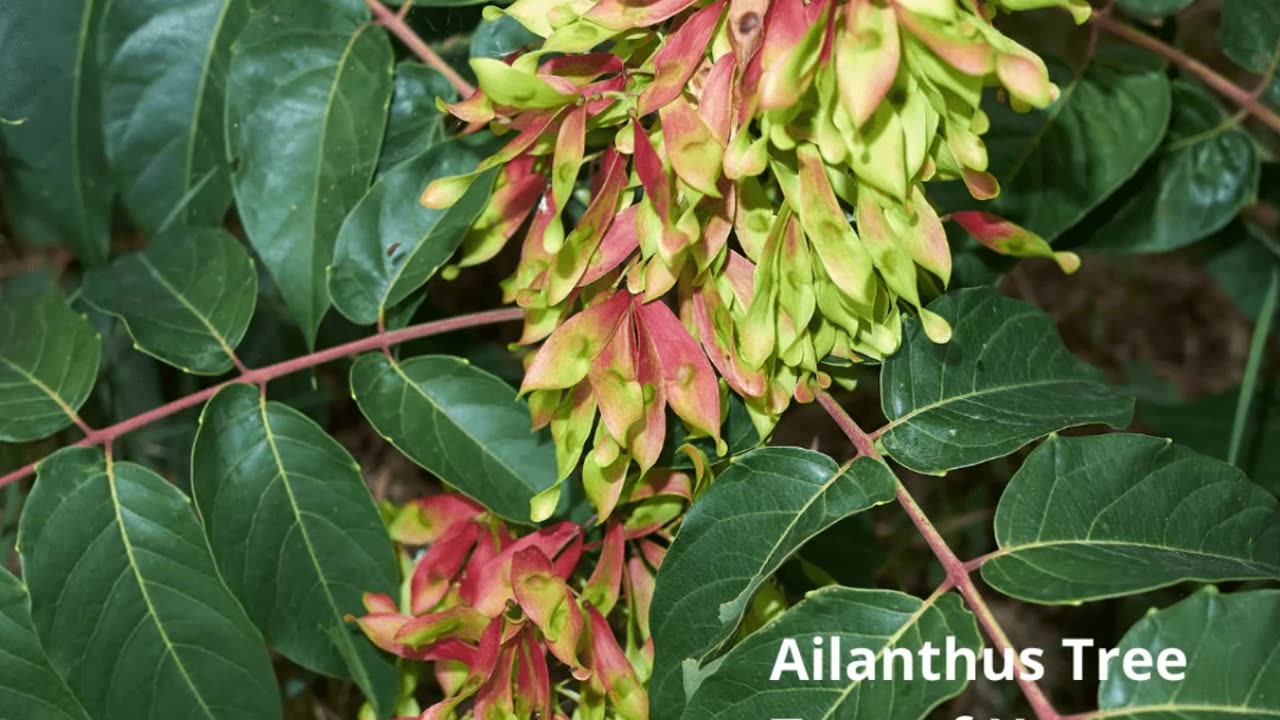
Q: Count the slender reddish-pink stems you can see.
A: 4